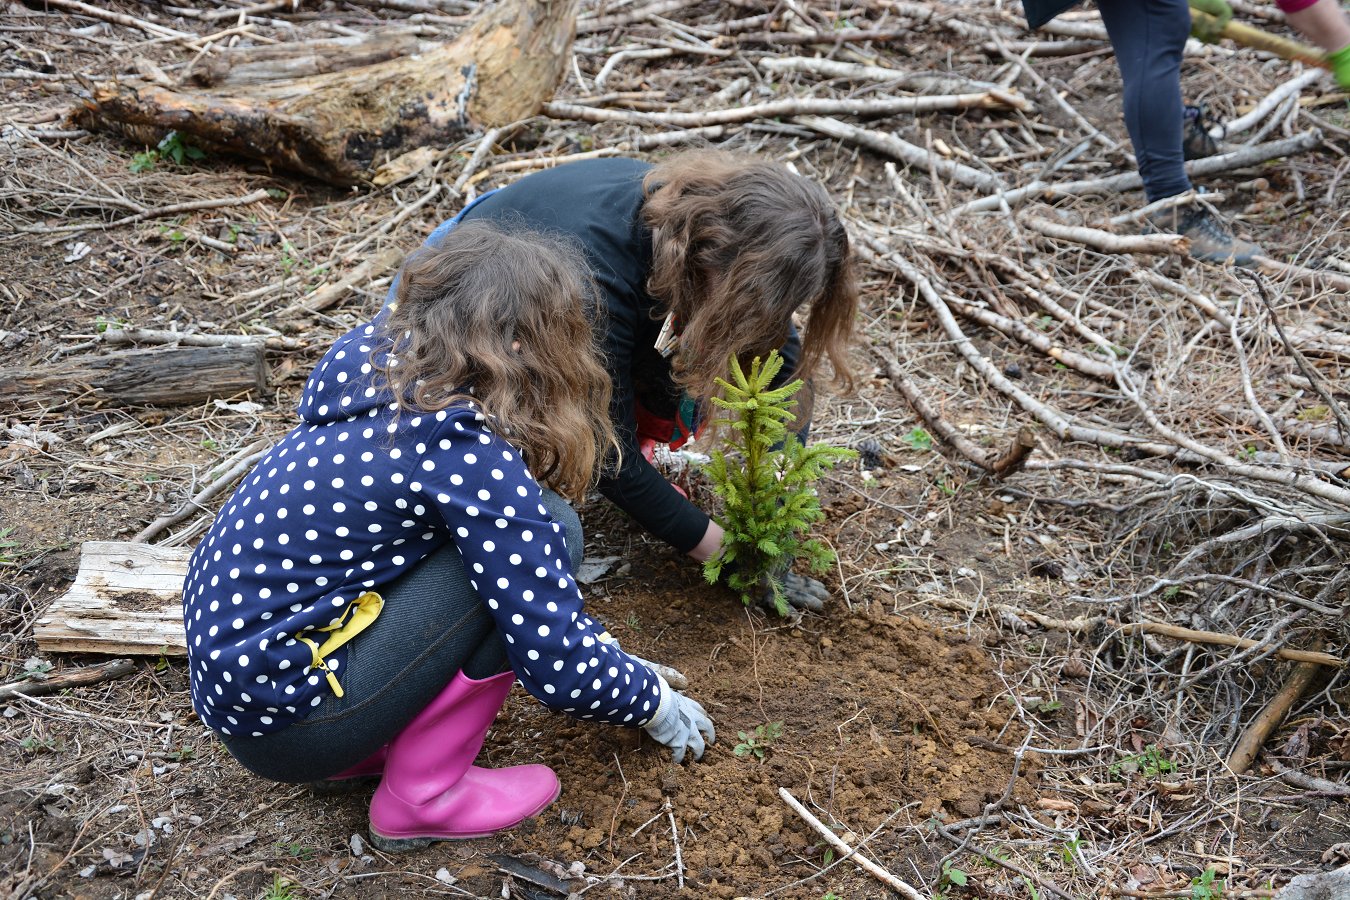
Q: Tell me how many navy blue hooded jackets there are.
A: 1